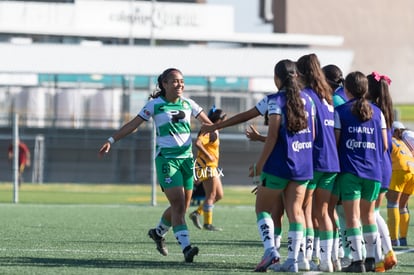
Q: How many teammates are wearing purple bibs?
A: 5